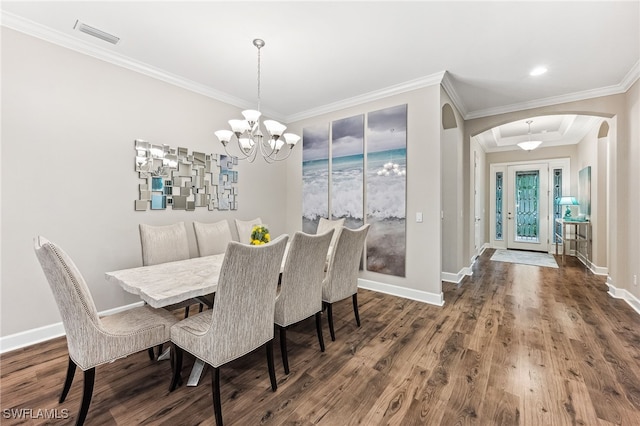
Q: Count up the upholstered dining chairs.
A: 8